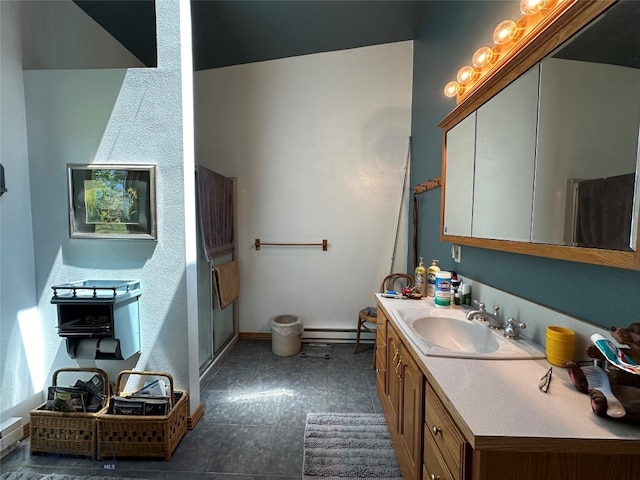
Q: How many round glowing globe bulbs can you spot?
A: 5